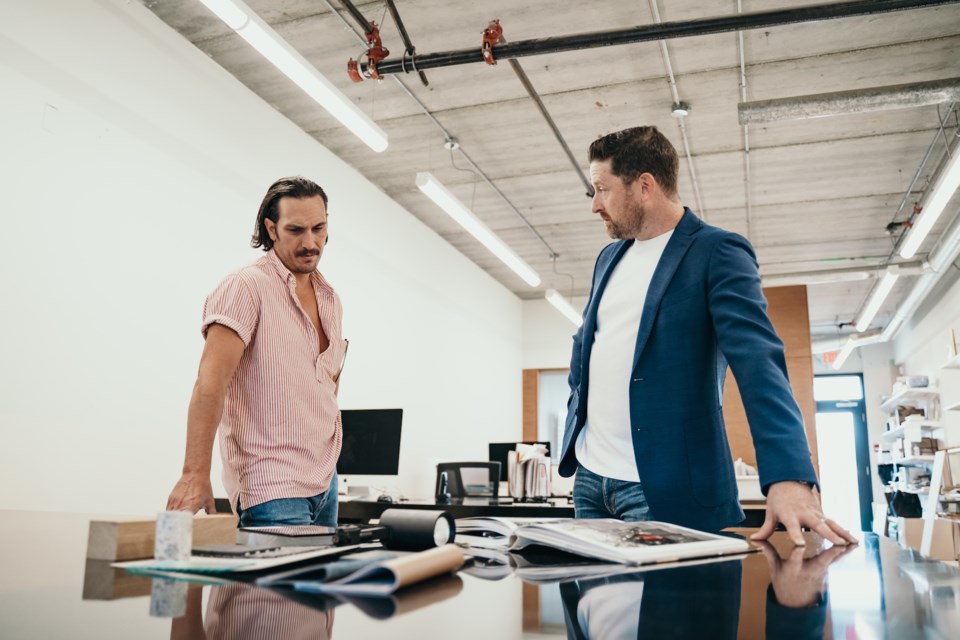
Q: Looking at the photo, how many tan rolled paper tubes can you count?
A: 1